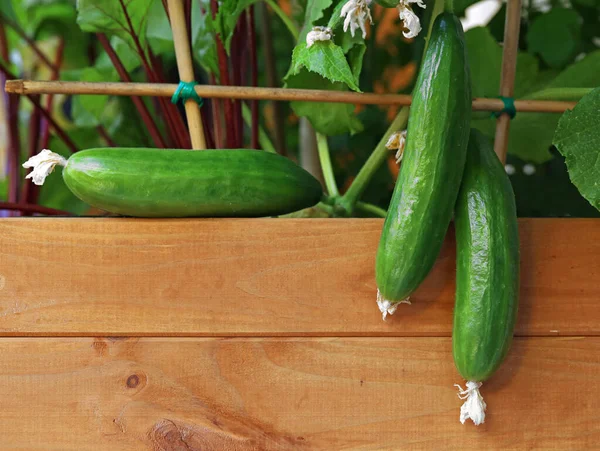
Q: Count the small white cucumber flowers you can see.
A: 7